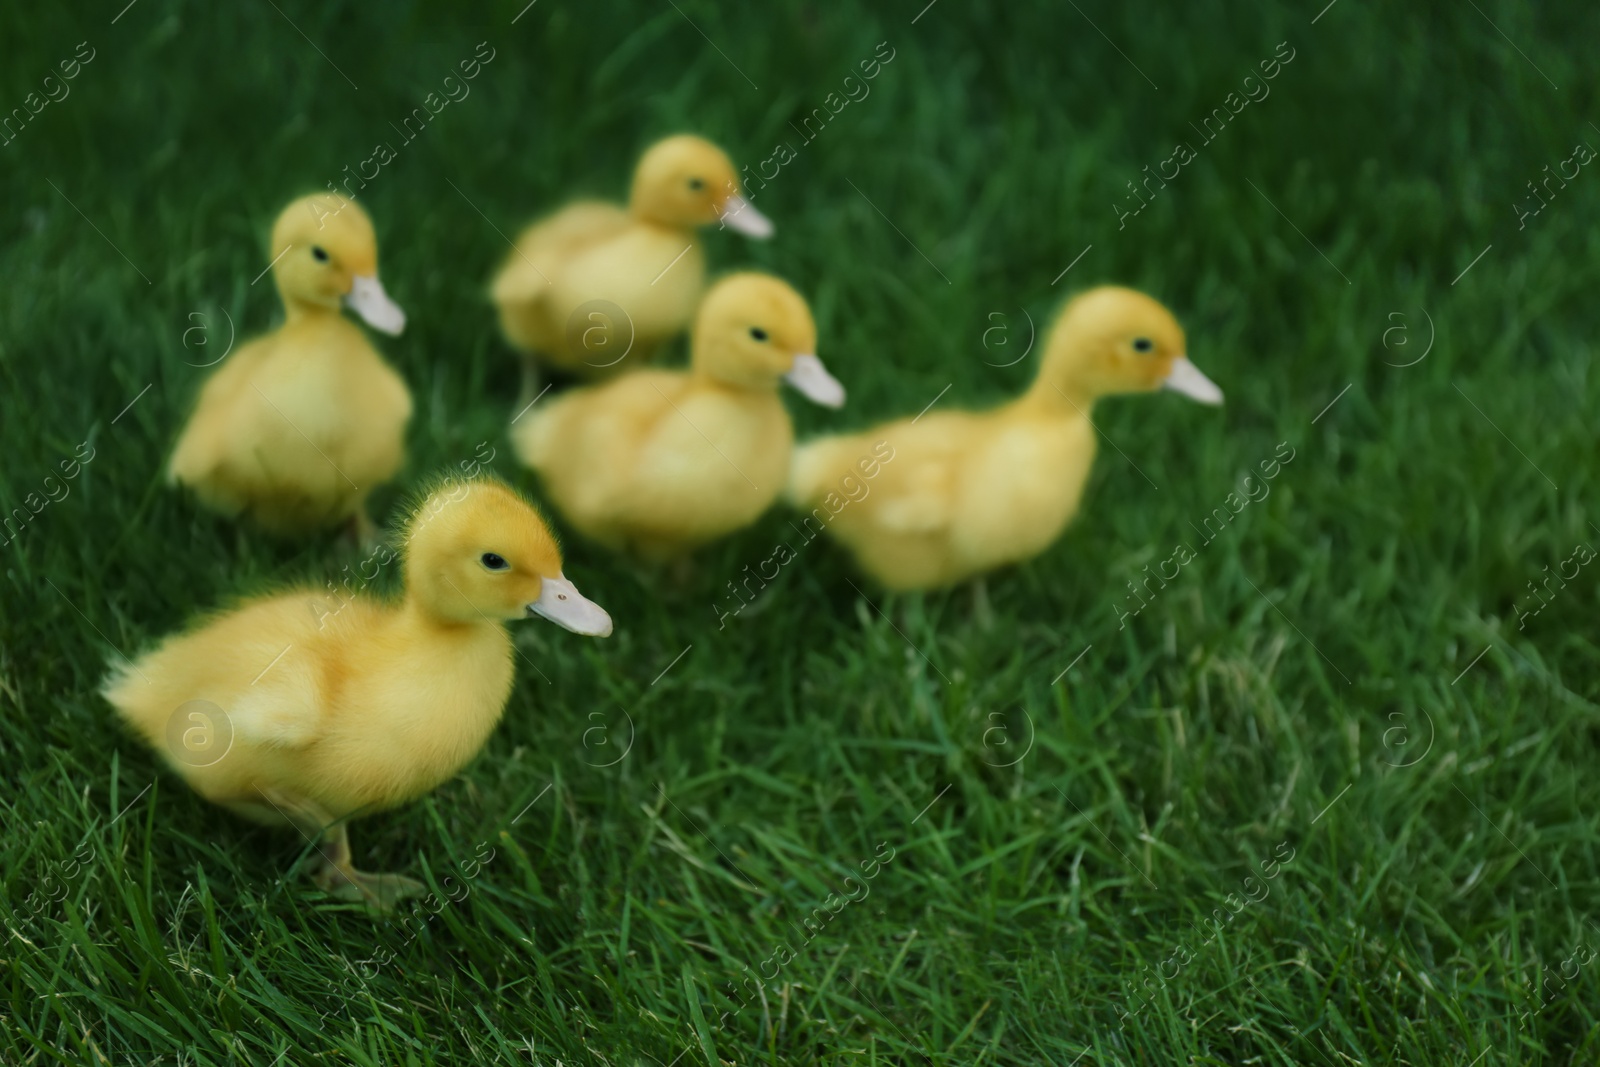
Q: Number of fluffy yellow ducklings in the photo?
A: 5